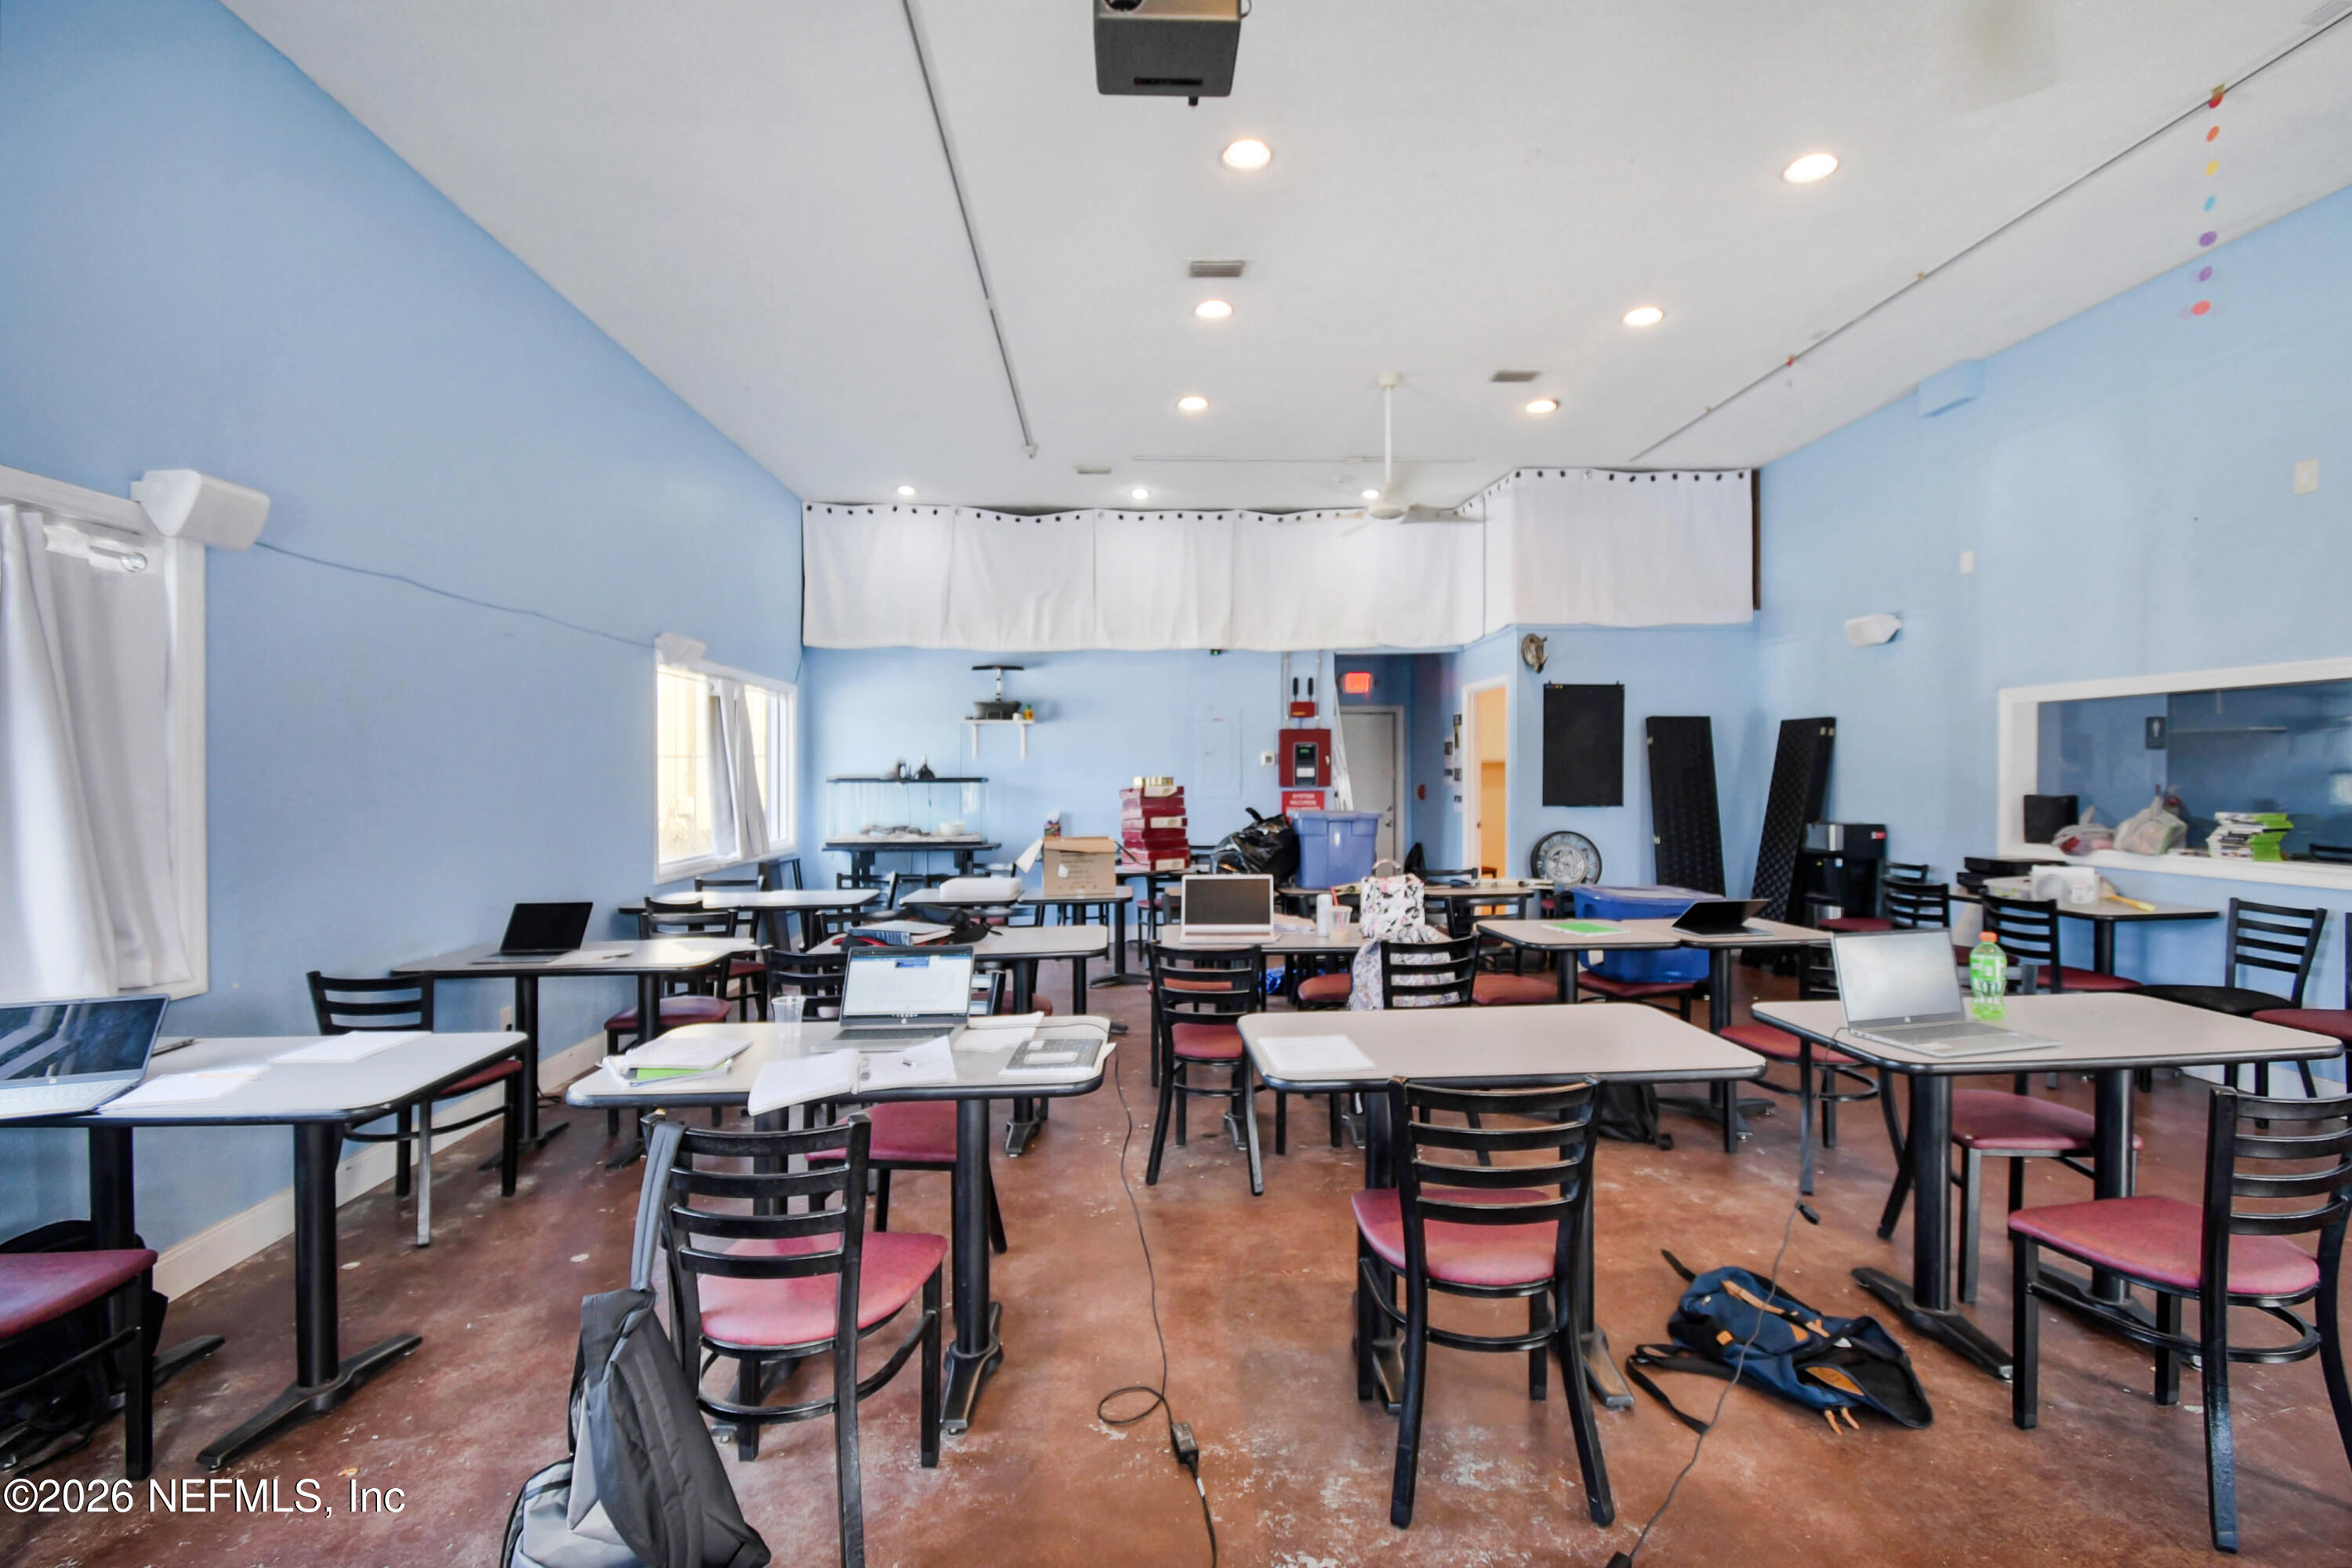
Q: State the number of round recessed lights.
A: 9